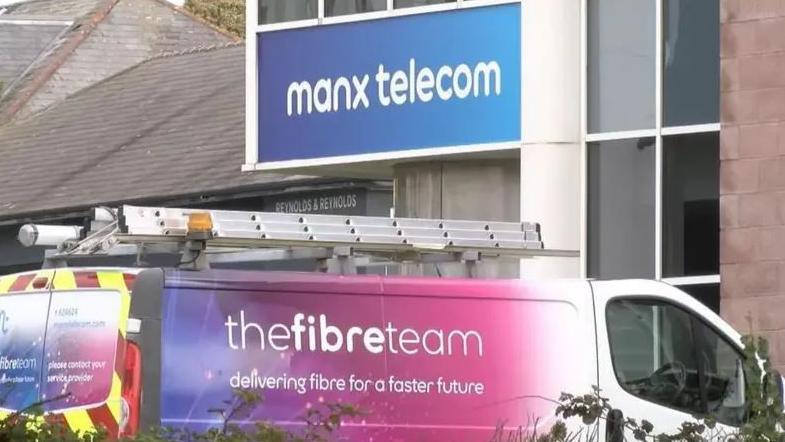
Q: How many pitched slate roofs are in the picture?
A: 2